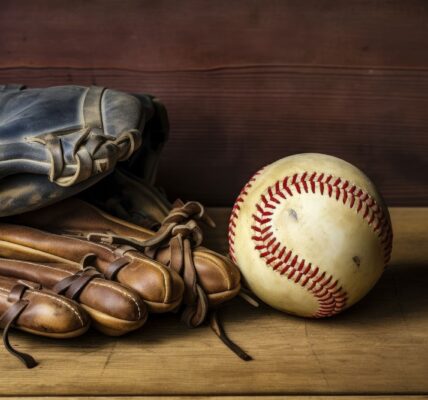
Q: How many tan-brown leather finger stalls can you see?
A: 4